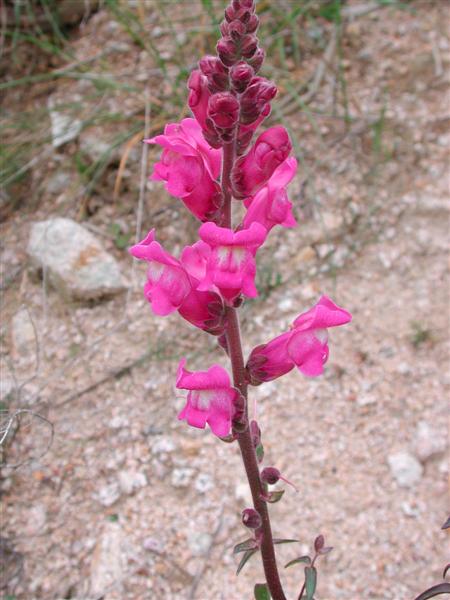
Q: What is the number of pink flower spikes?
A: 1